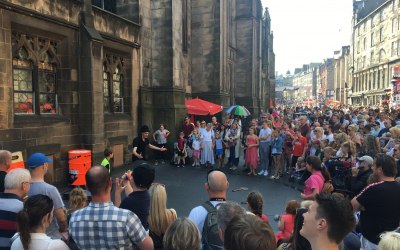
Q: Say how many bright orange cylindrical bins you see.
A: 1